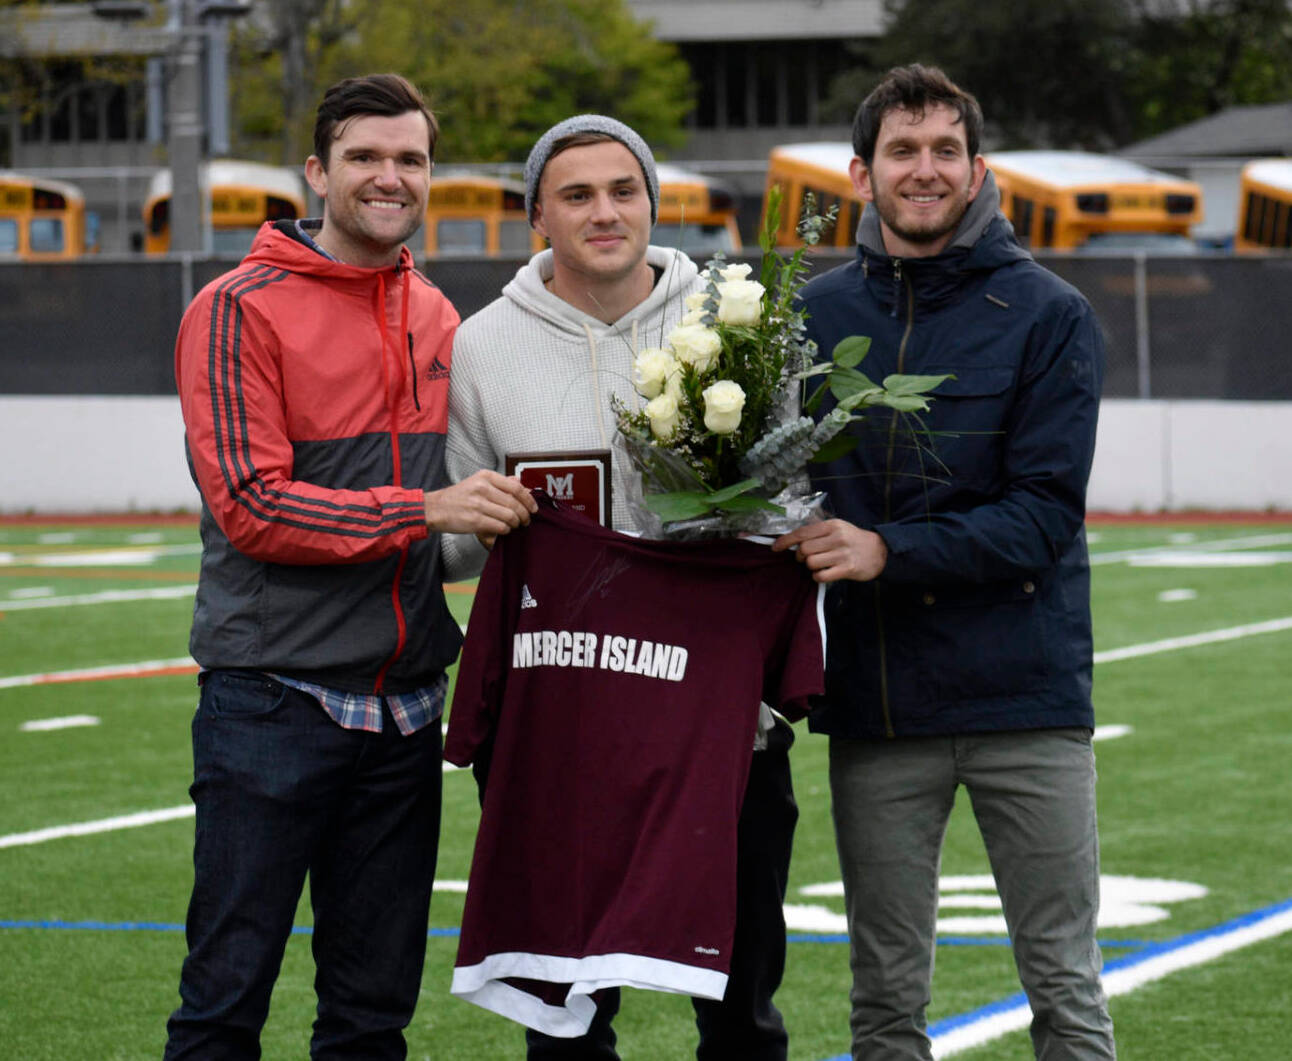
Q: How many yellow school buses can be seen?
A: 7